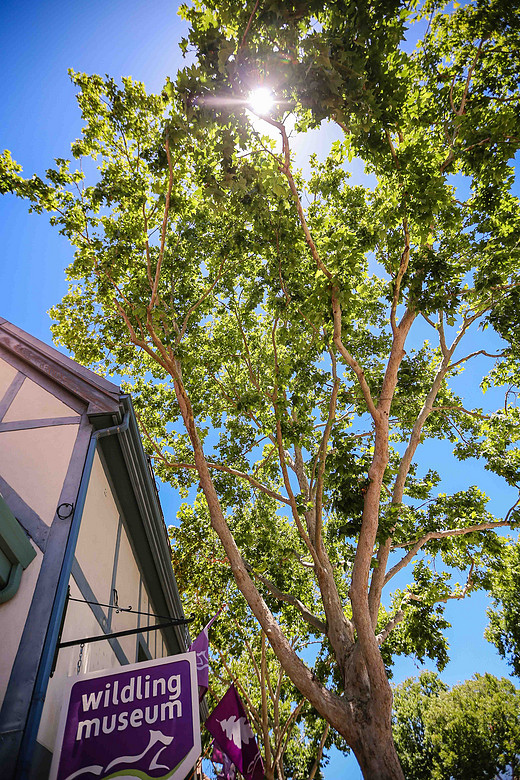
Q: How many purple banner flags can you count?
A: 3